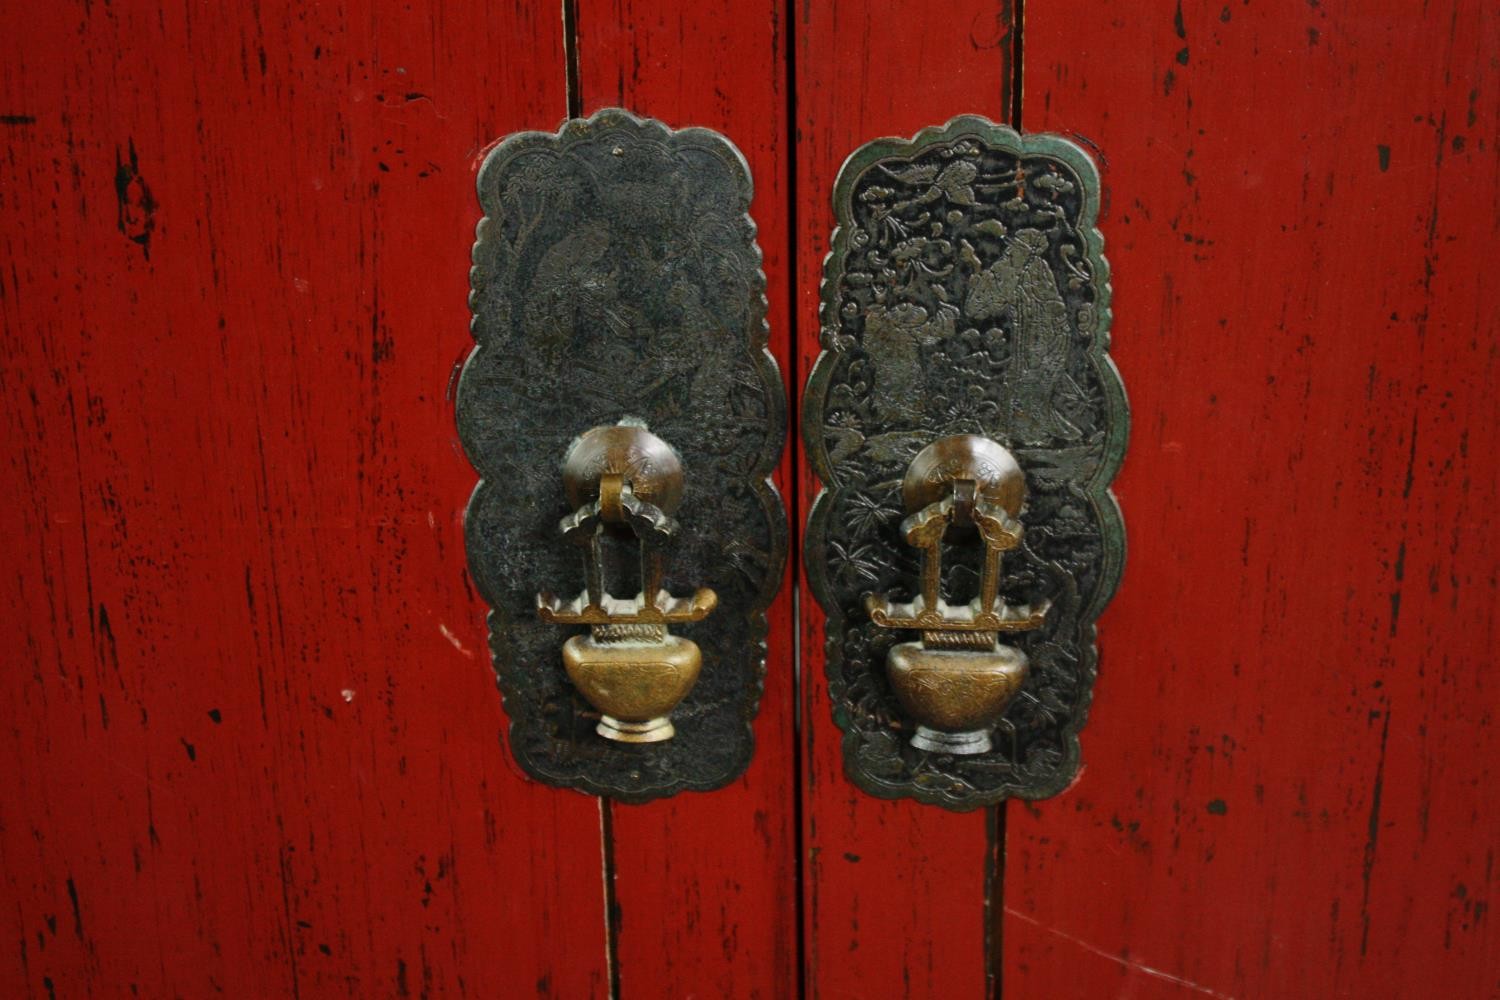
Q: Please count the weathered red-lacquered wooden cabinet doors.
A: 2